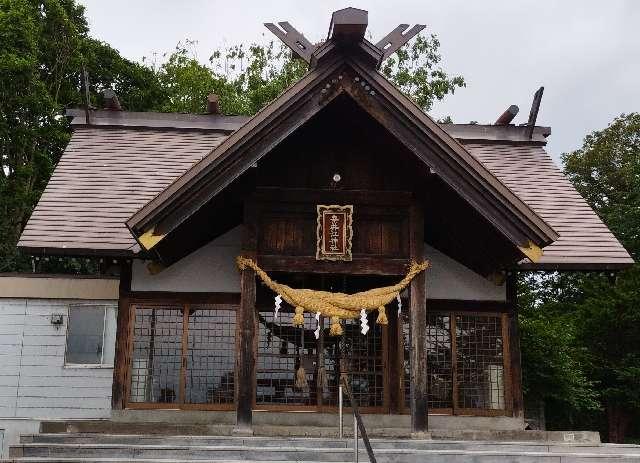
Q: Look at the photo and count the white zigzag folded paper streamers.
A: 4